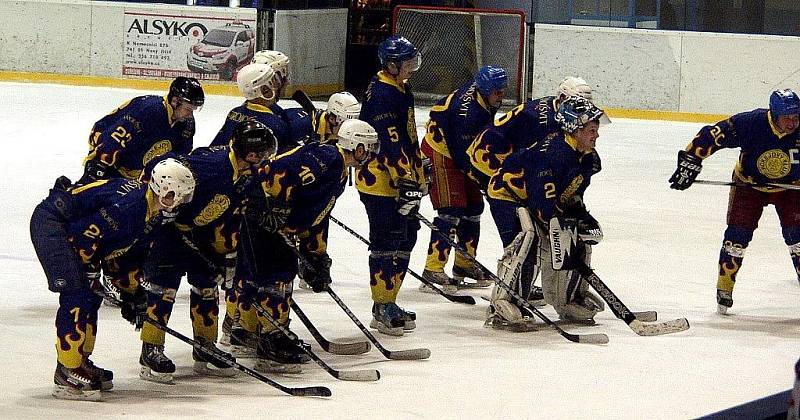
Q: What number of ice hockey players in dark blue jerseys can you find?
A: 12